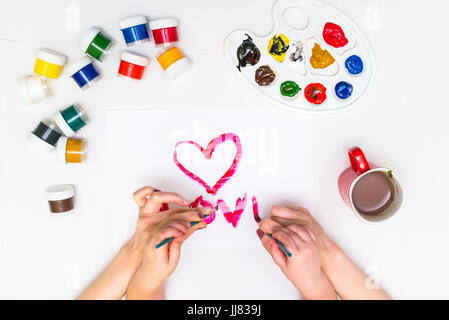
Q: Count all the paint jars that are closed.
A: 12